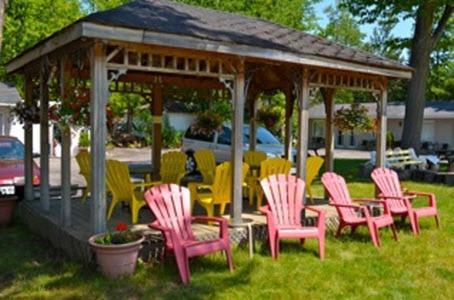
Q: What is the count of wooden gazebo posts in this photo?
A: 11